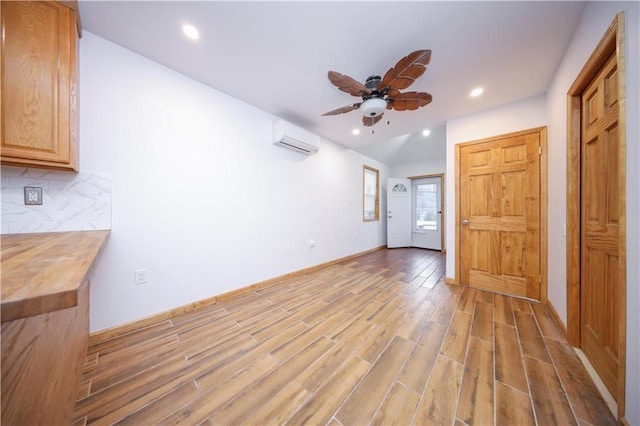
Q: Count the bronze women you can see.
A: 0